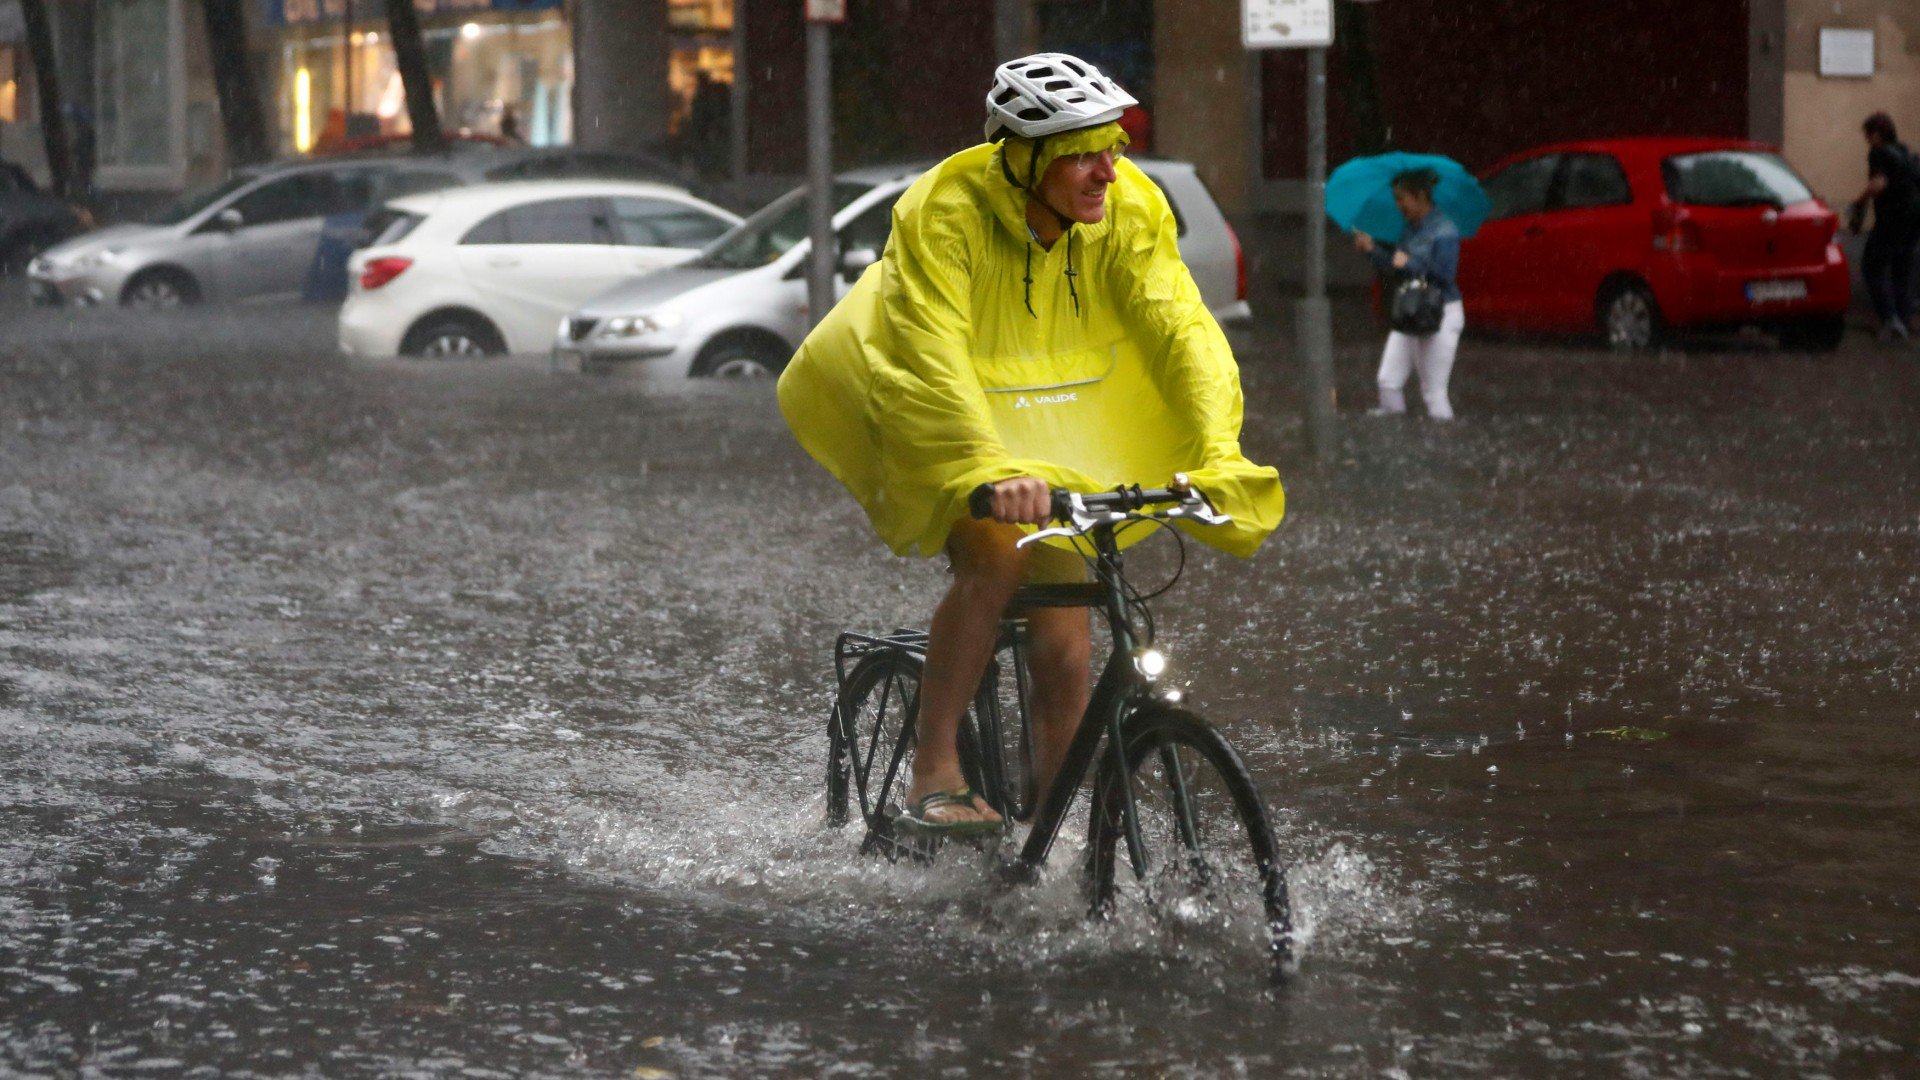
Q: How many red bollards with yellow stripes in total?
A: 0